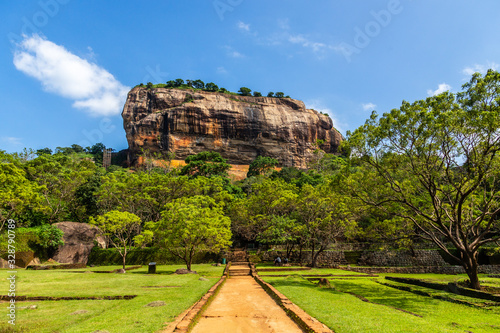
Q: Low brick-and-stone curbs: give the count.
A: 2